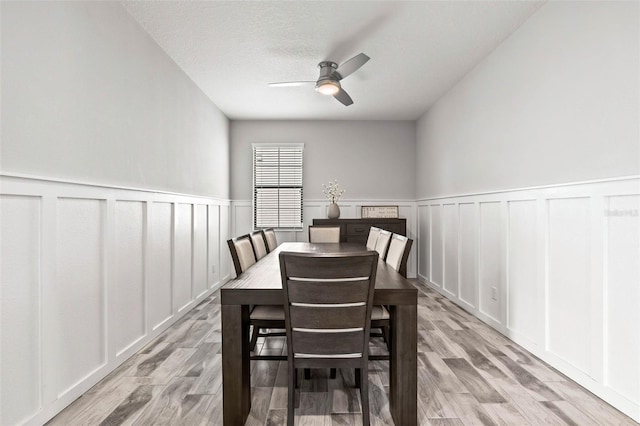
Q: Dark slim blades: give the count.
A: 3